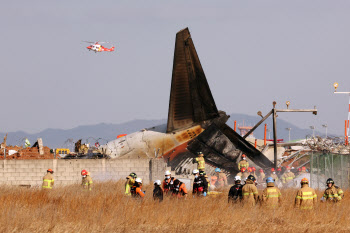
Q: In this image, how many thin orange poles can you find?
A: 4